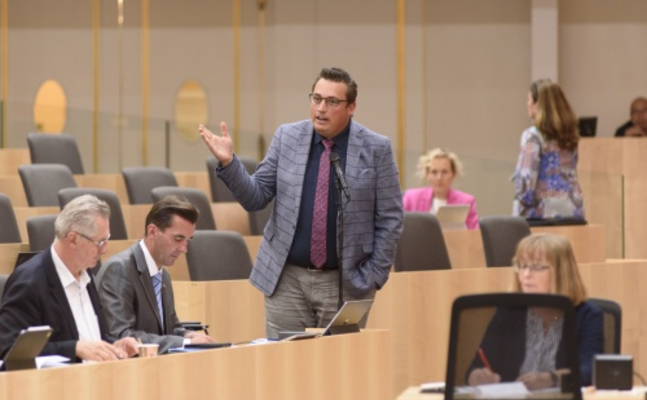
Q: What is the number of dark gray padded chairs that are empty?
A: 12